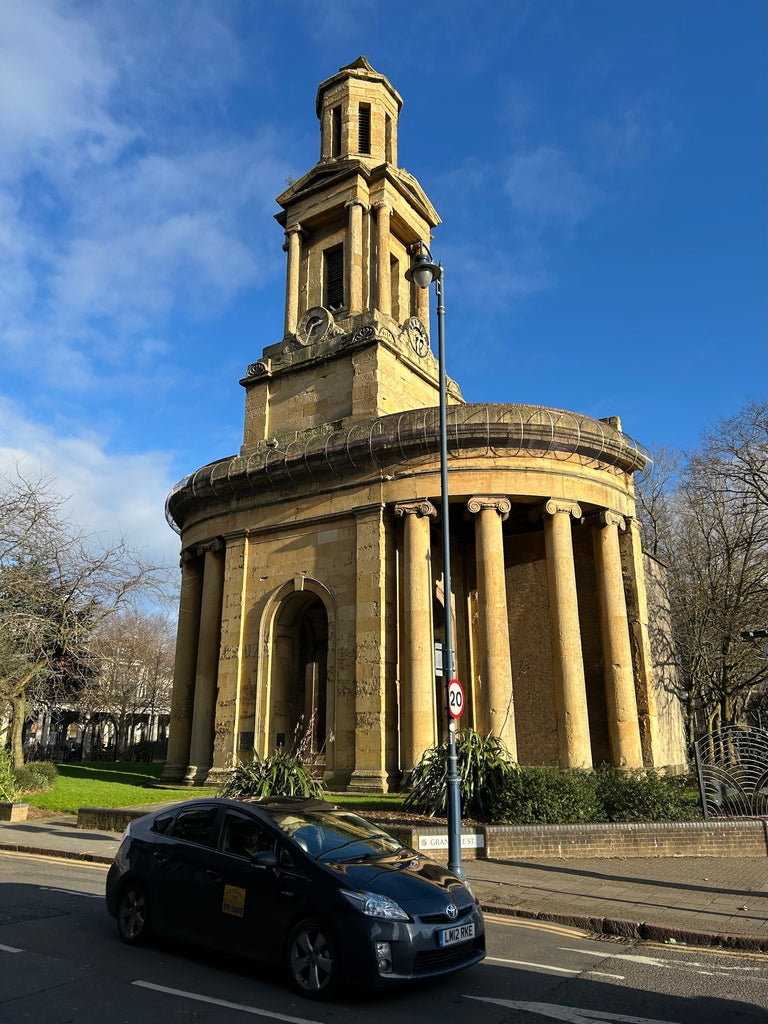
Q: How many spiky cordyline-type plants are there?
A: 2